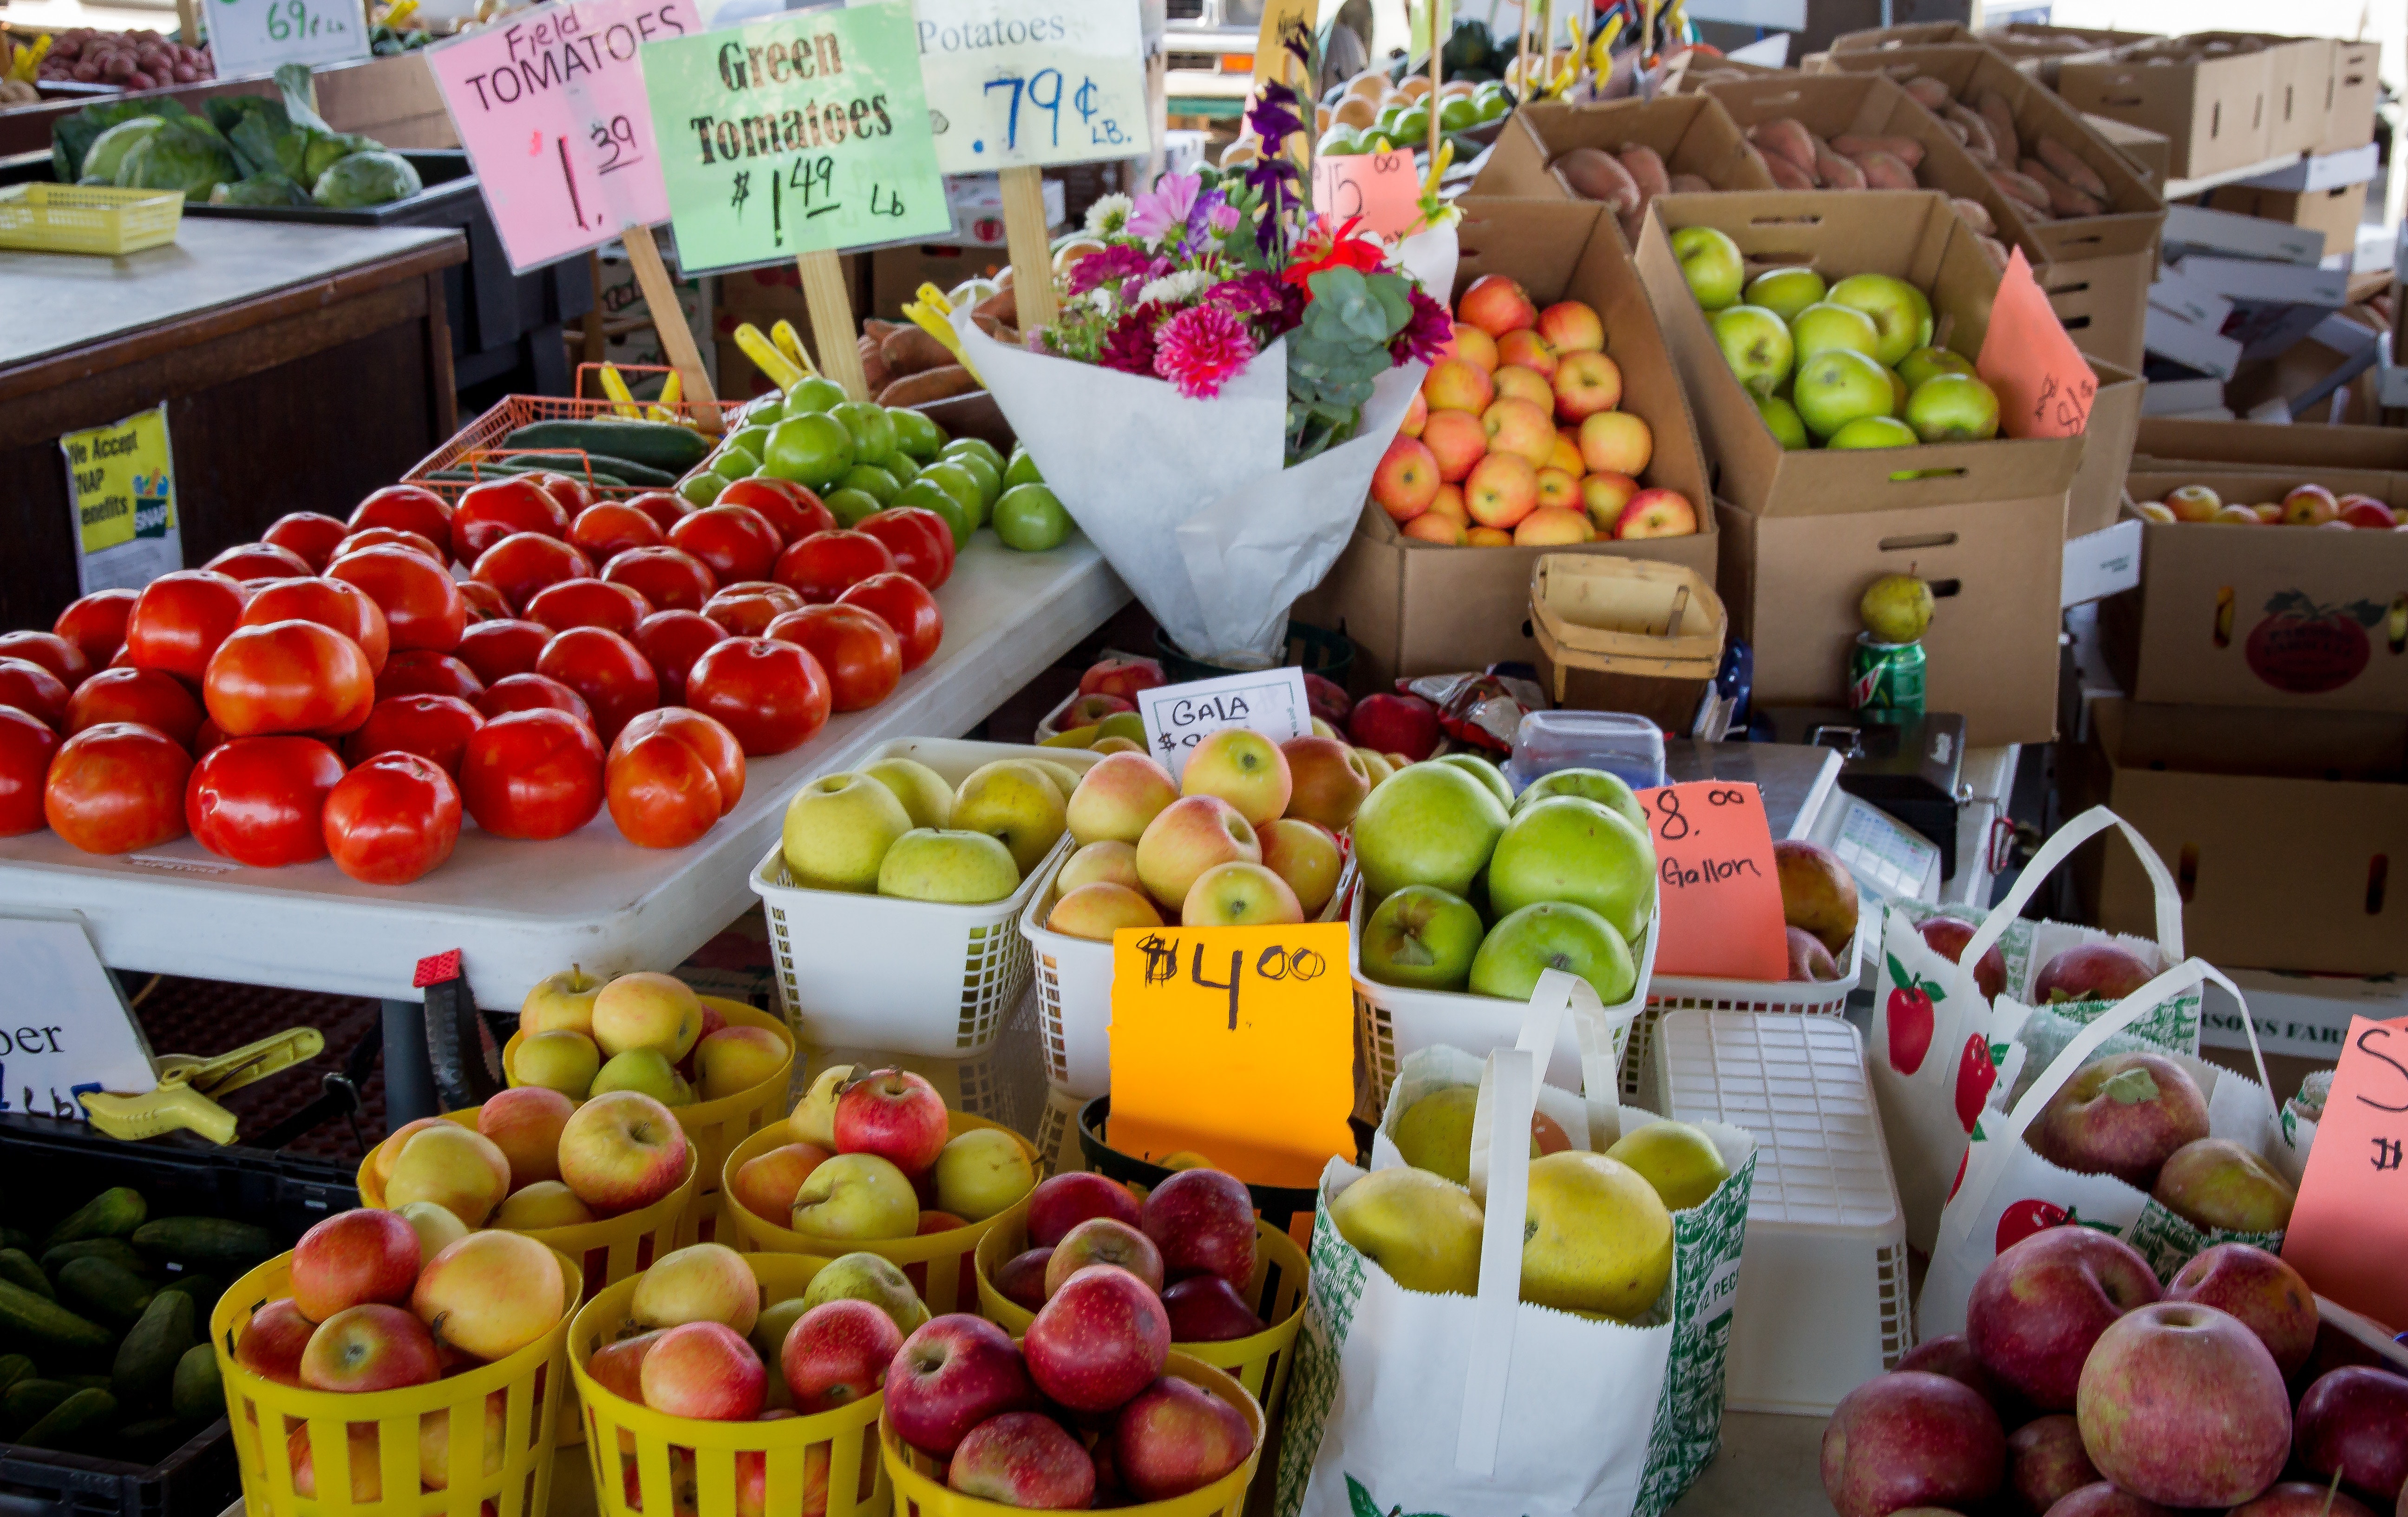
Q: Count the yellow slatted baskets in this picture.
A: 7